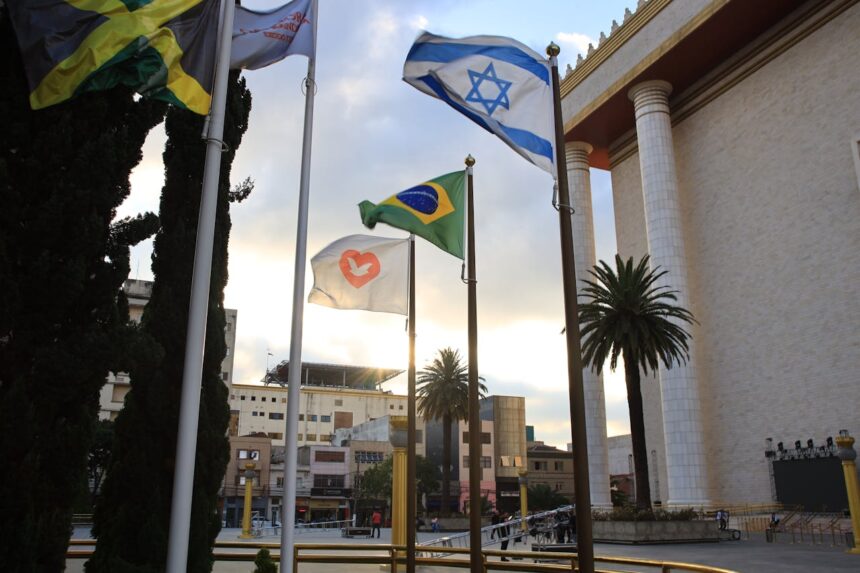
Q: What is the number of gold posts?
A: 4